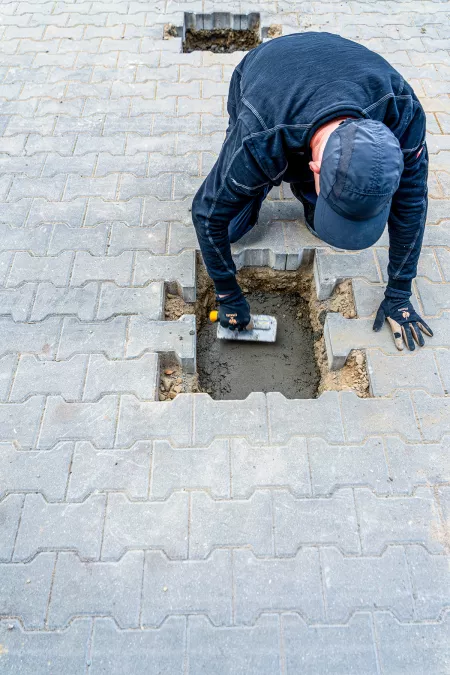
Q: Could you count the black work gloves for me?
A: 2